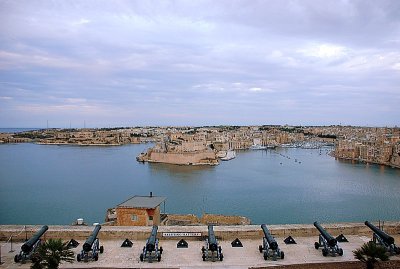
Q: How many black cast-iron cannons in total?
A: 7